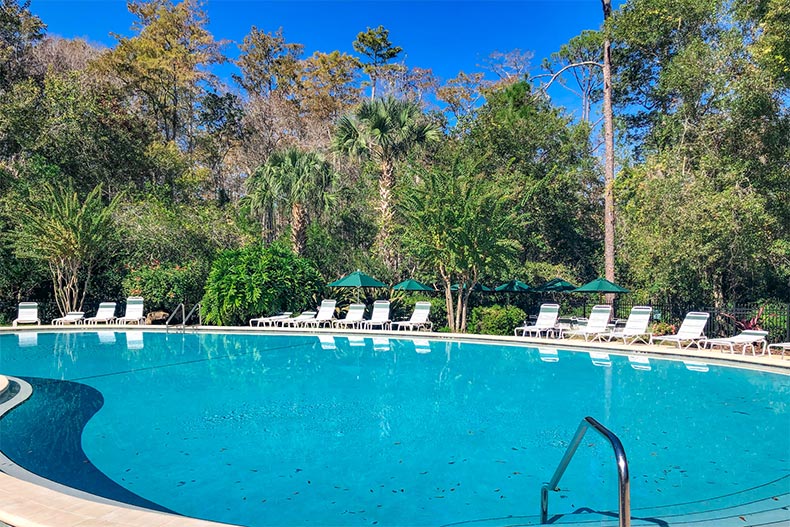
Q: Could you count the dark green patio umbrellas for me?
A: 6